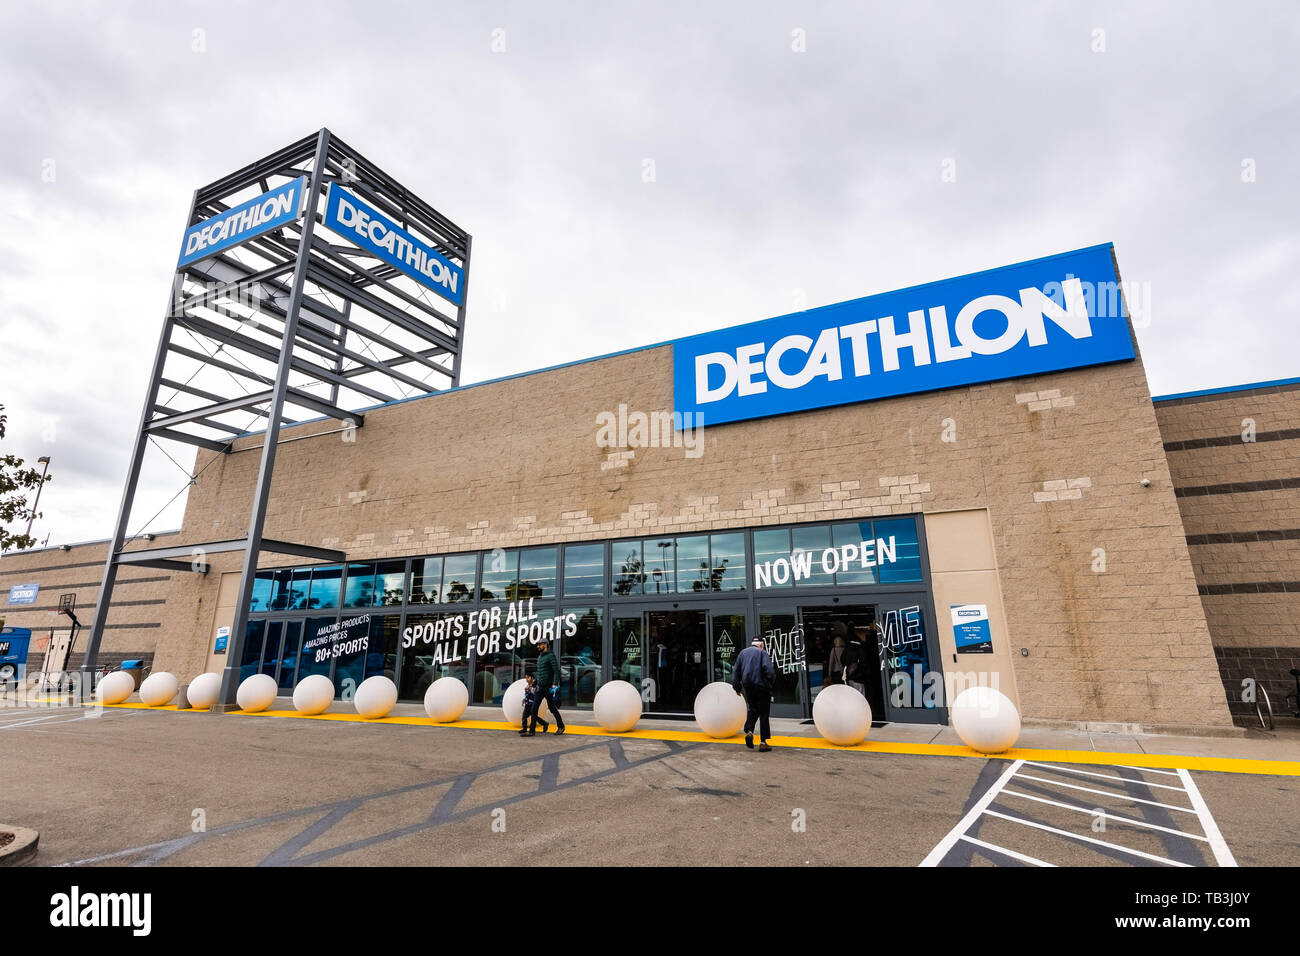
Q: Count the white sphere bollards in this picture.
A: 12